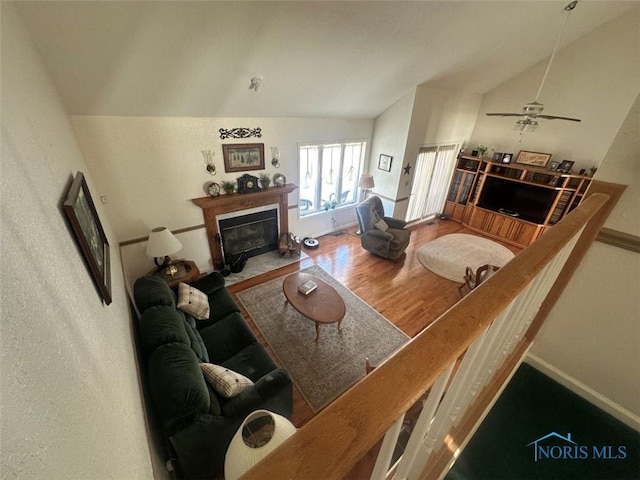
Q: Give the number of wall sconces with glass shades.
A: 2